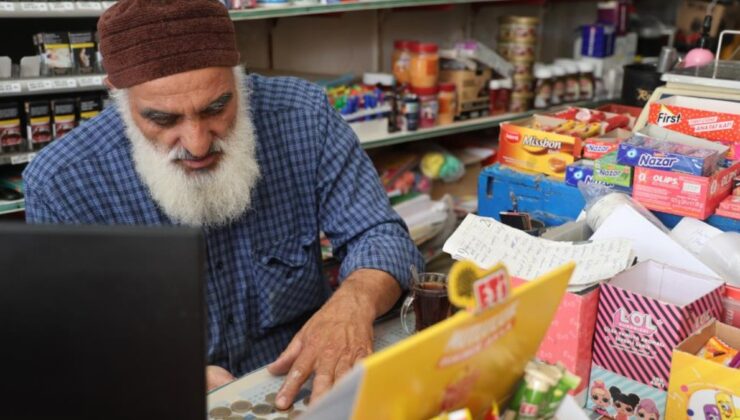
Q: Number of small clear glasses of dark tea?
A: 1